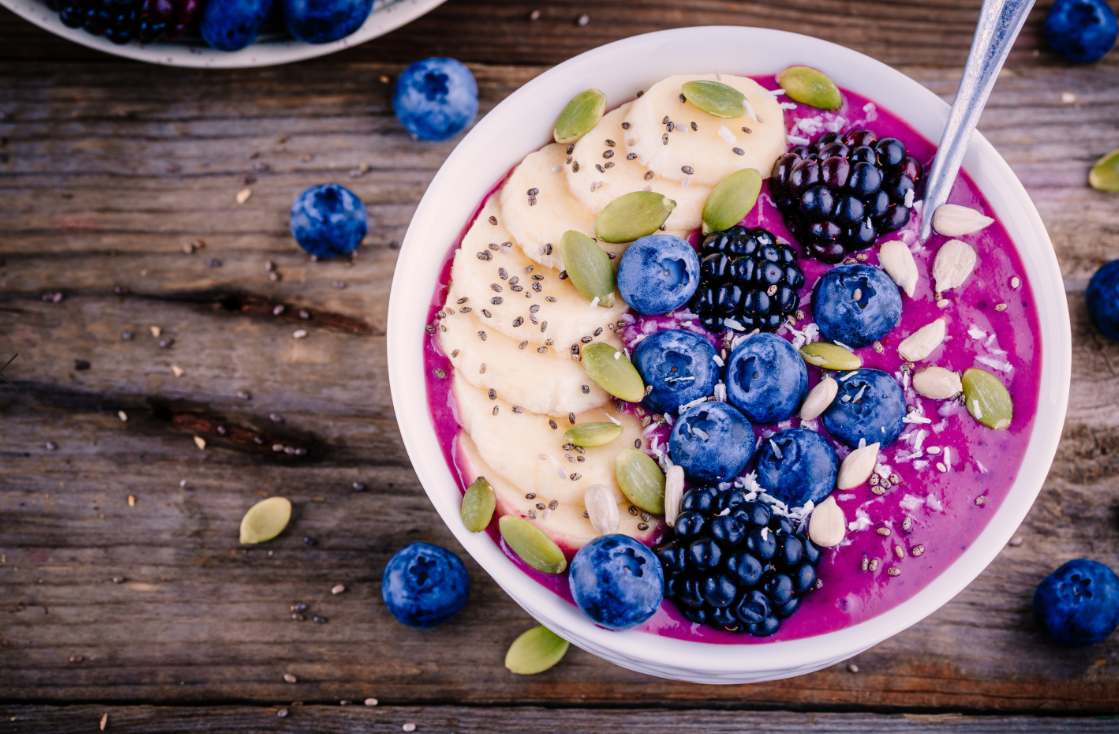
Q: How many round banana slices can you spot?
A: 7